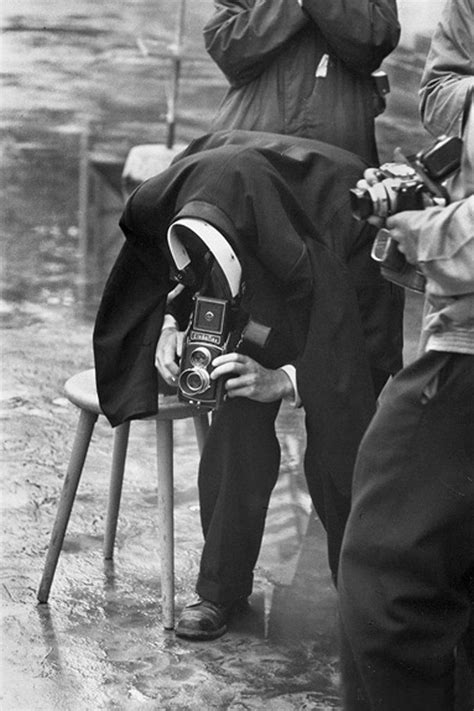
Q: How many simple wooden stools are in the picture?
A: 1